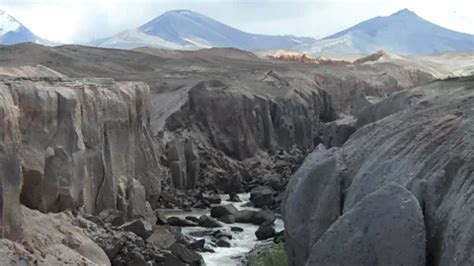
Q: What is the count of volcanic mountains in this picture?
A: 3